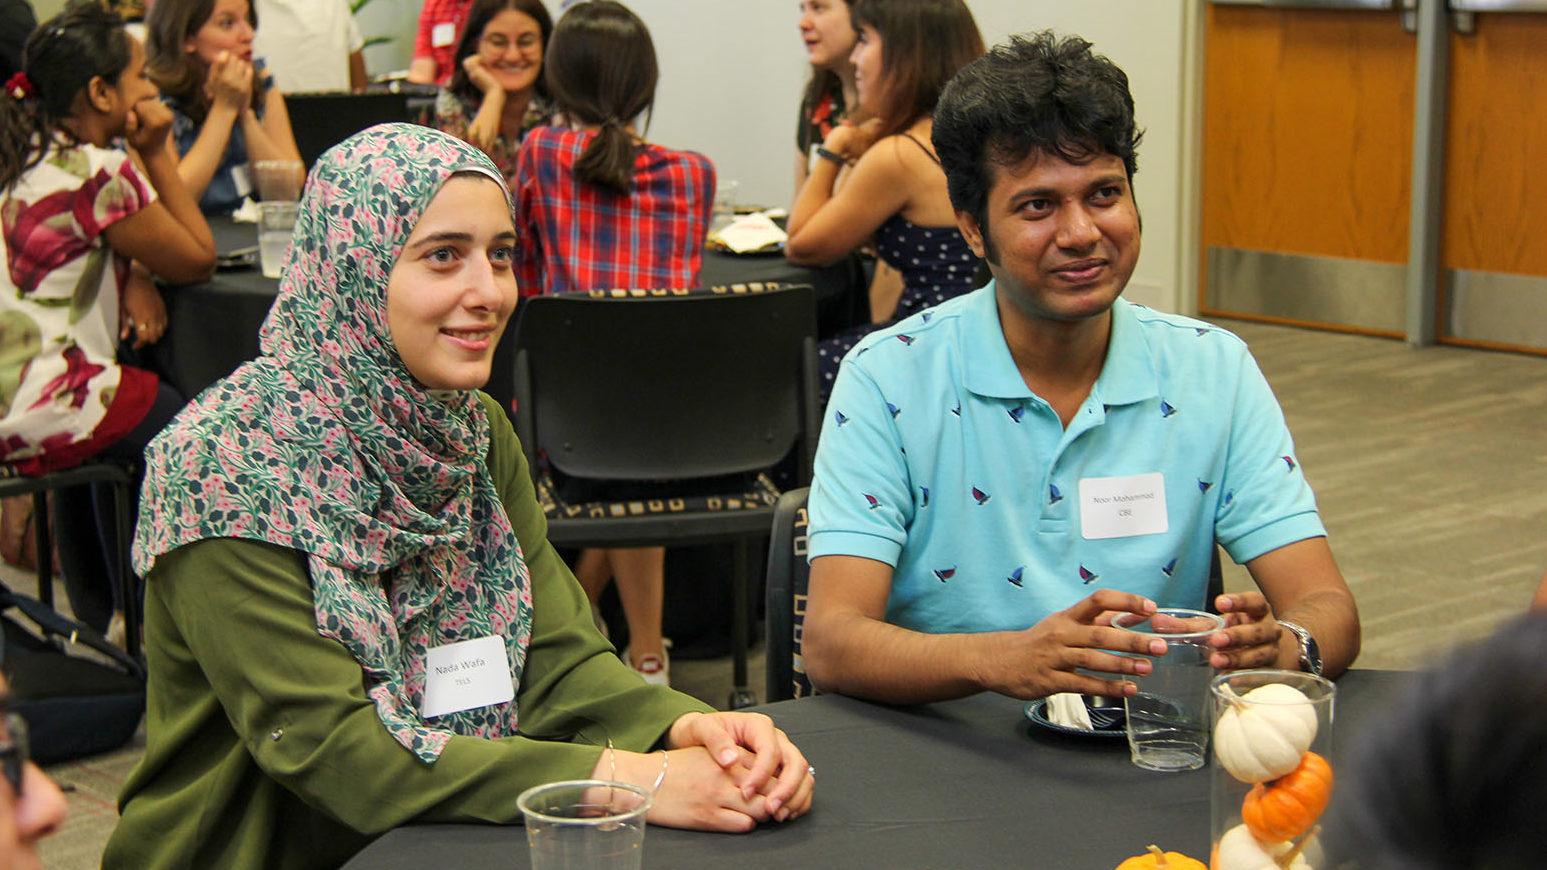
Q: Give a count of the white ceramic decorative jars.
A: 0